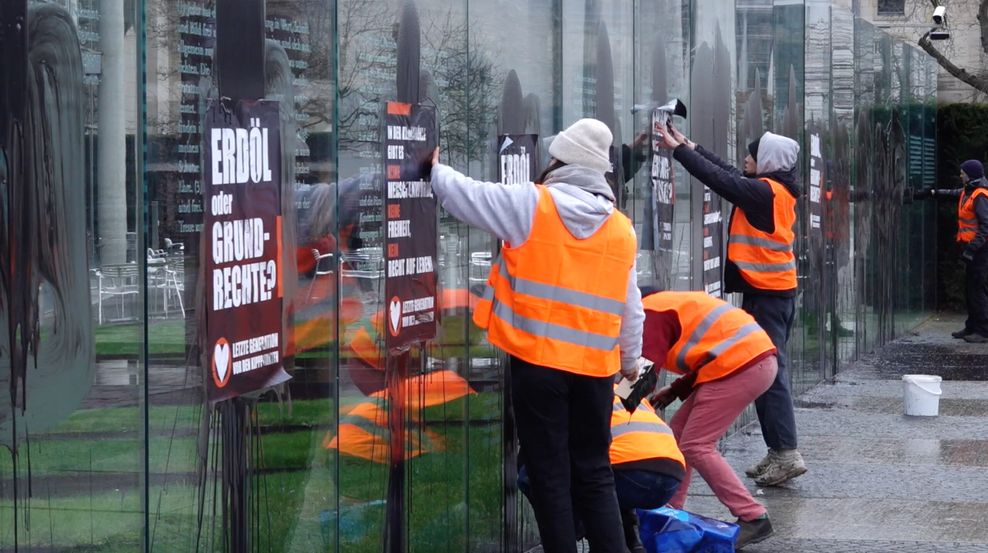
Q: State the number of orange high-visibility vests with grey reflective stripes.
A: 5